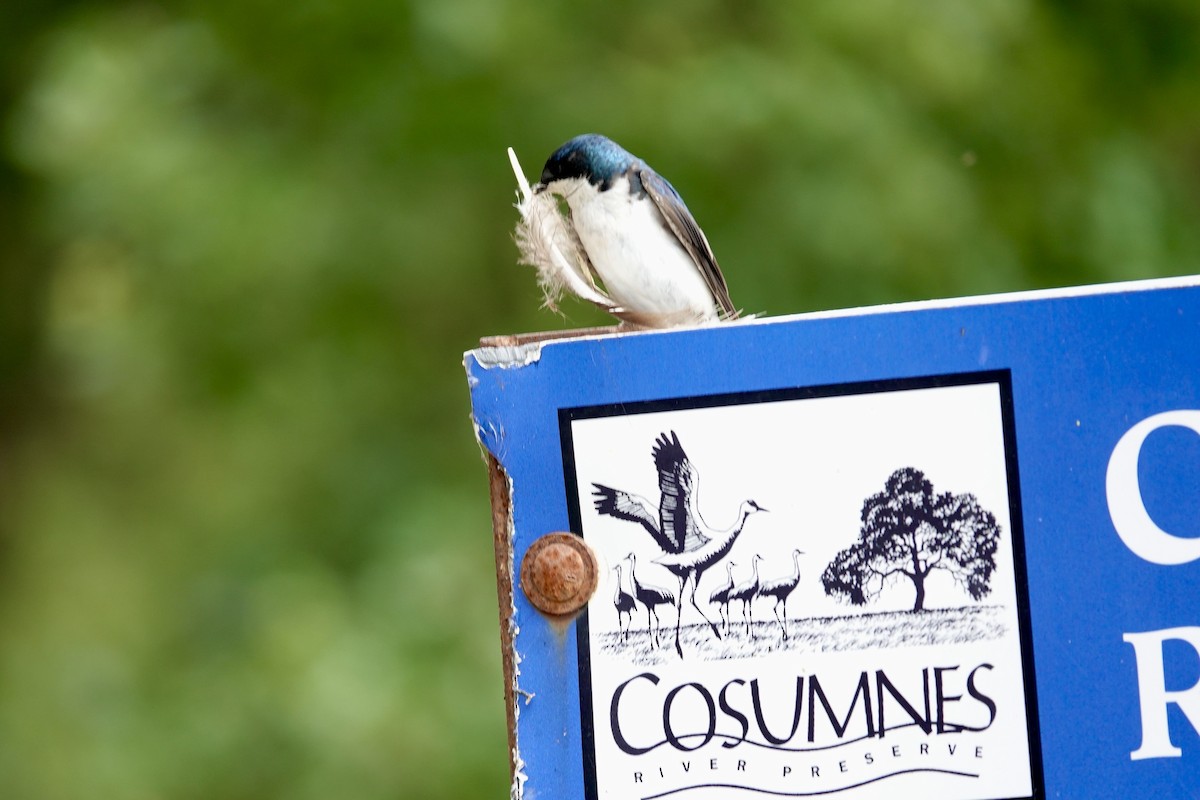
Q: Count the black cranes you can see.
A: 6